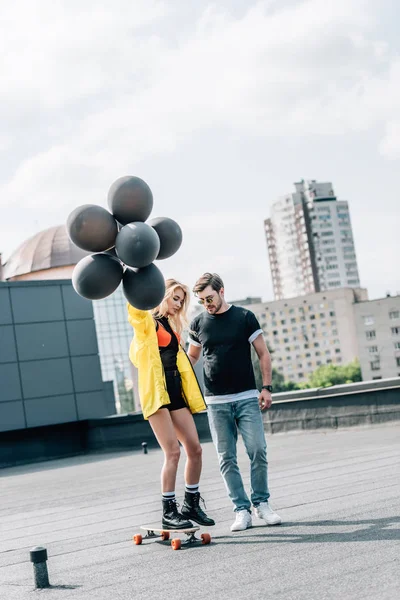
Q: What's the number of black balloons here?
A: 6